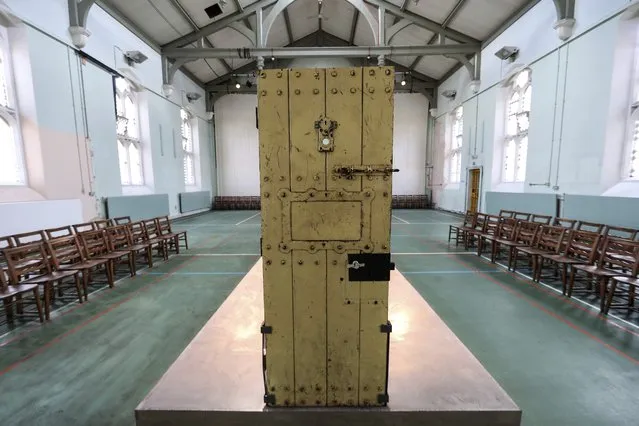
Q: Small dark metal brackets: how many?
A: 4